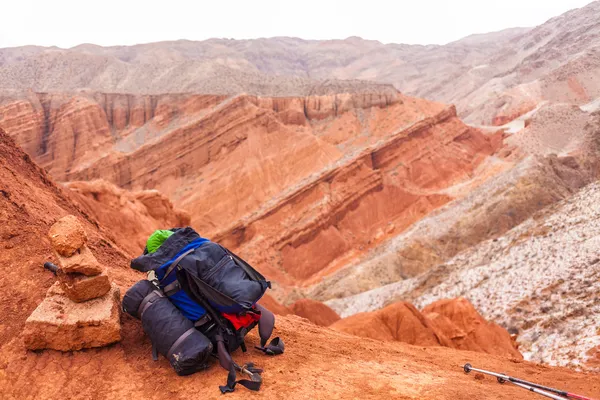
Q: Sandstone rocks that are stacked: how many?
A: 4